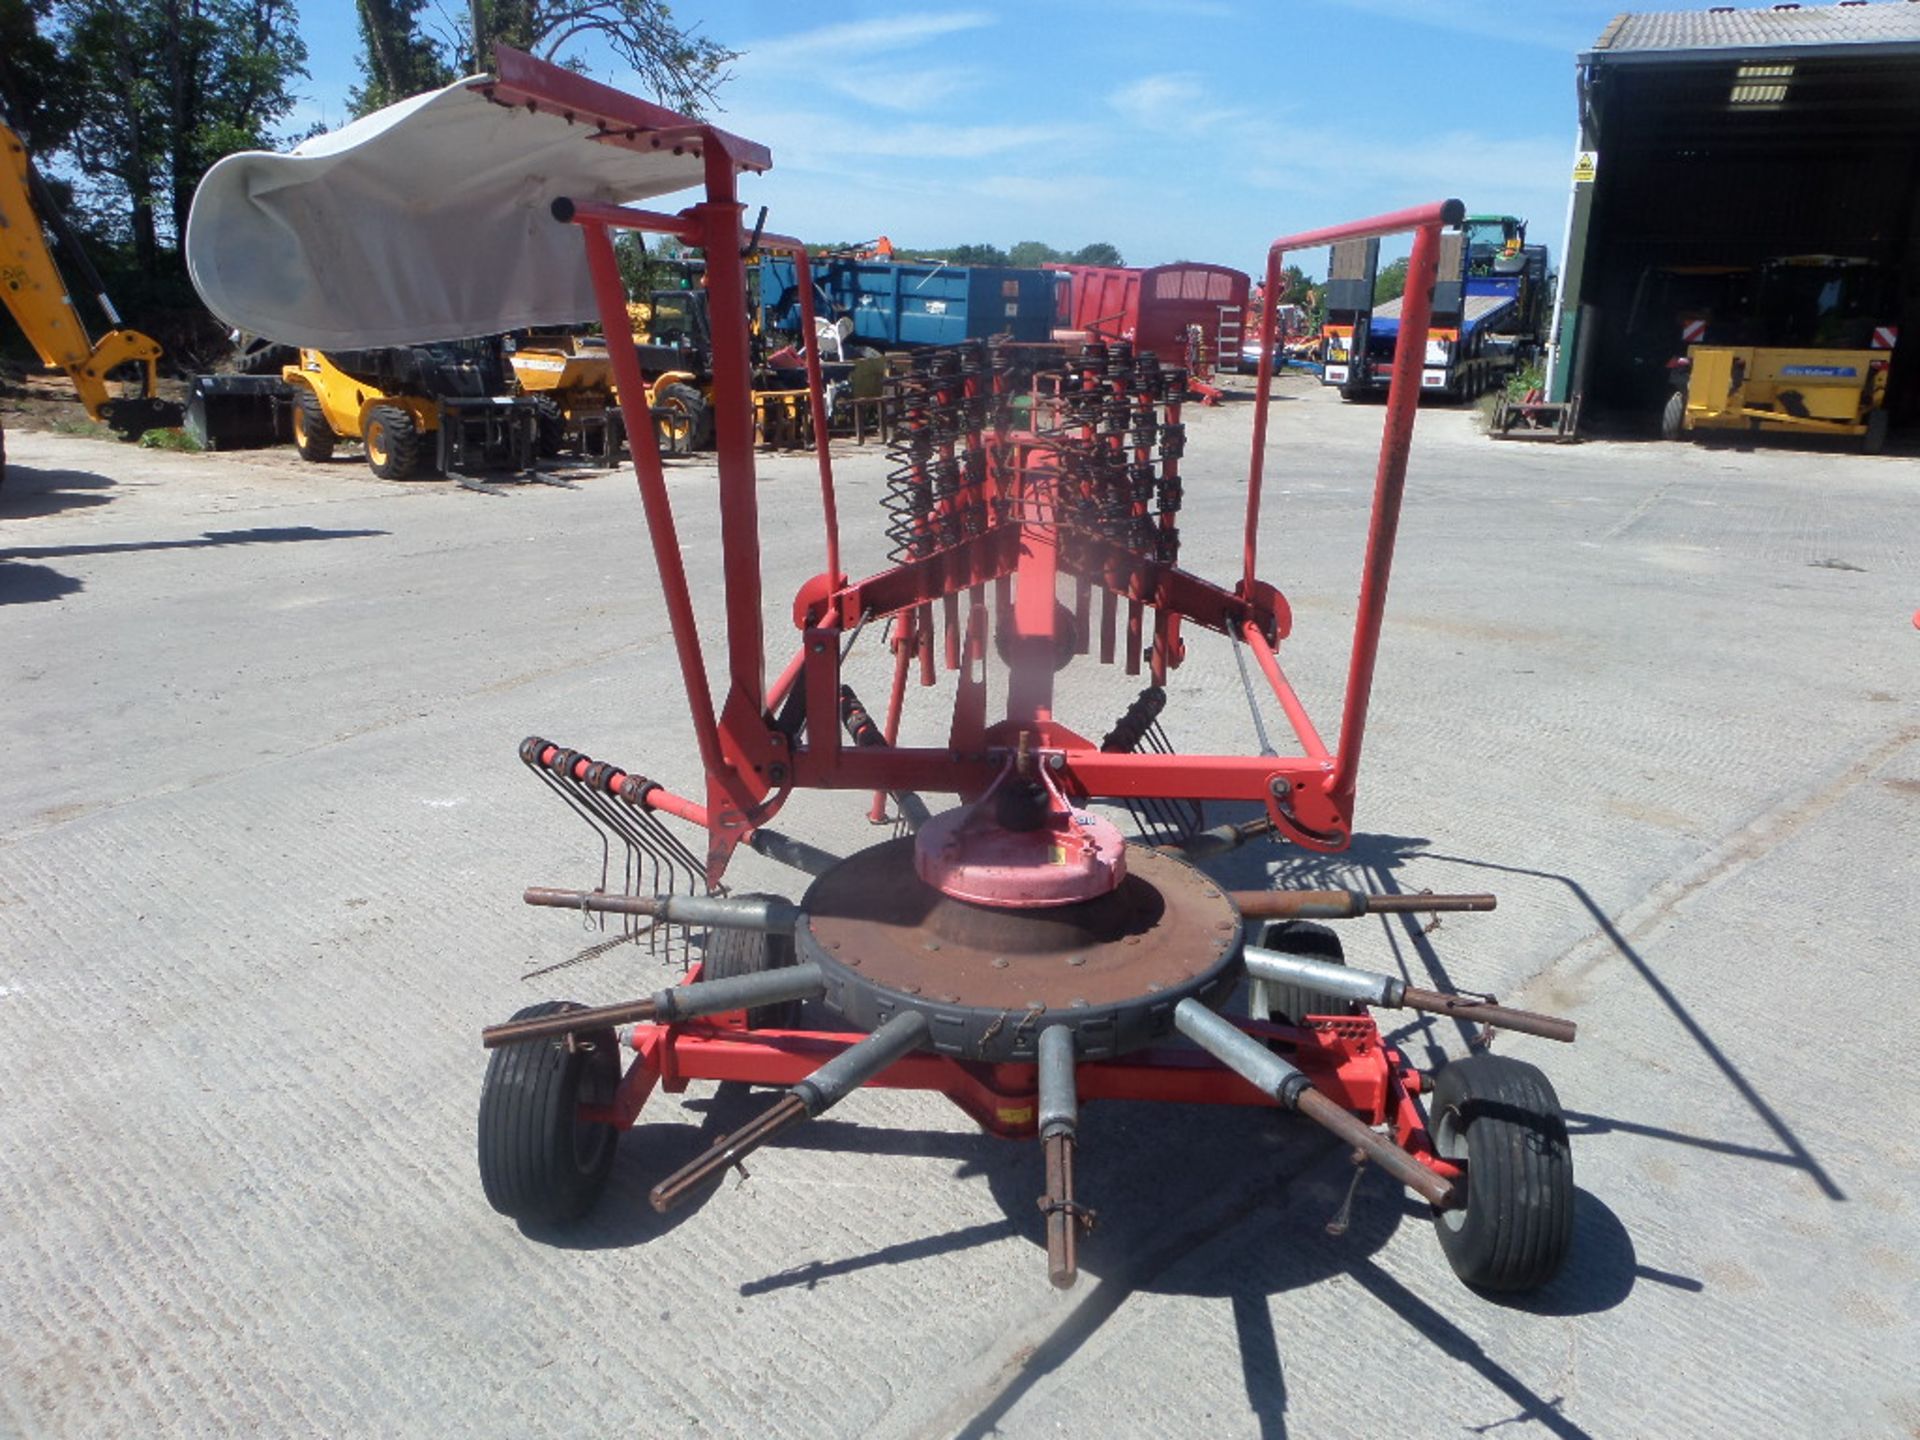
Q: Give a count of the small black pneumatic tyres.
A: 4